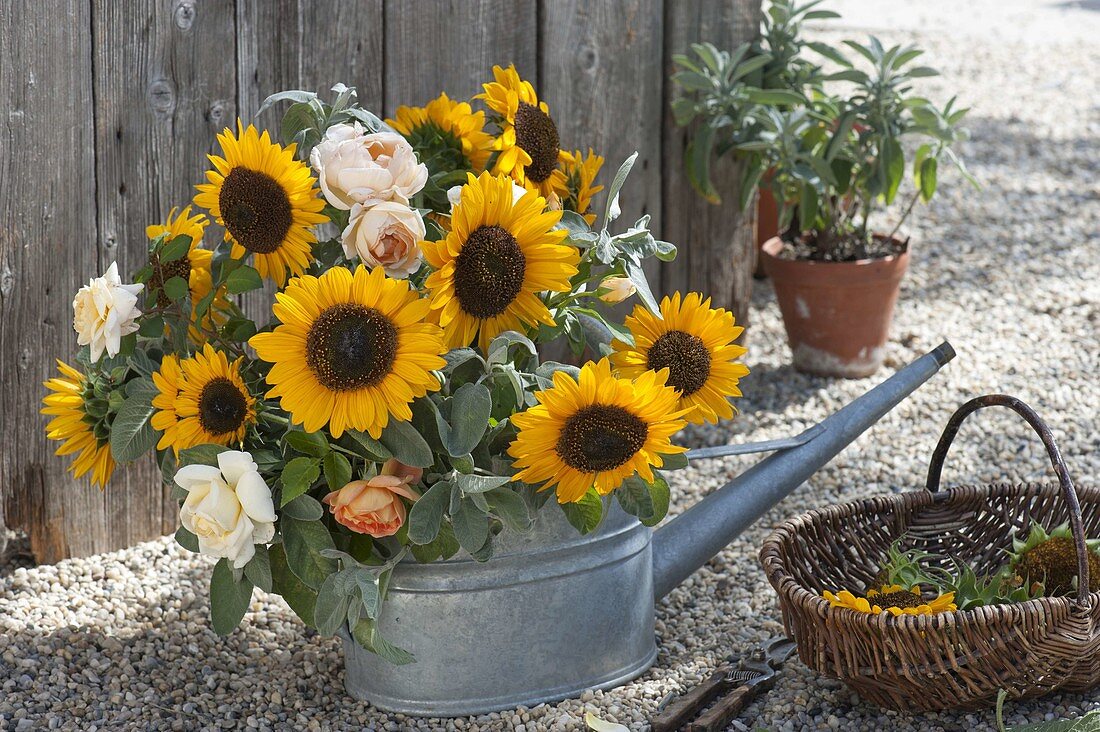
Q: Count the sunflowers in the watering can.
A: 11